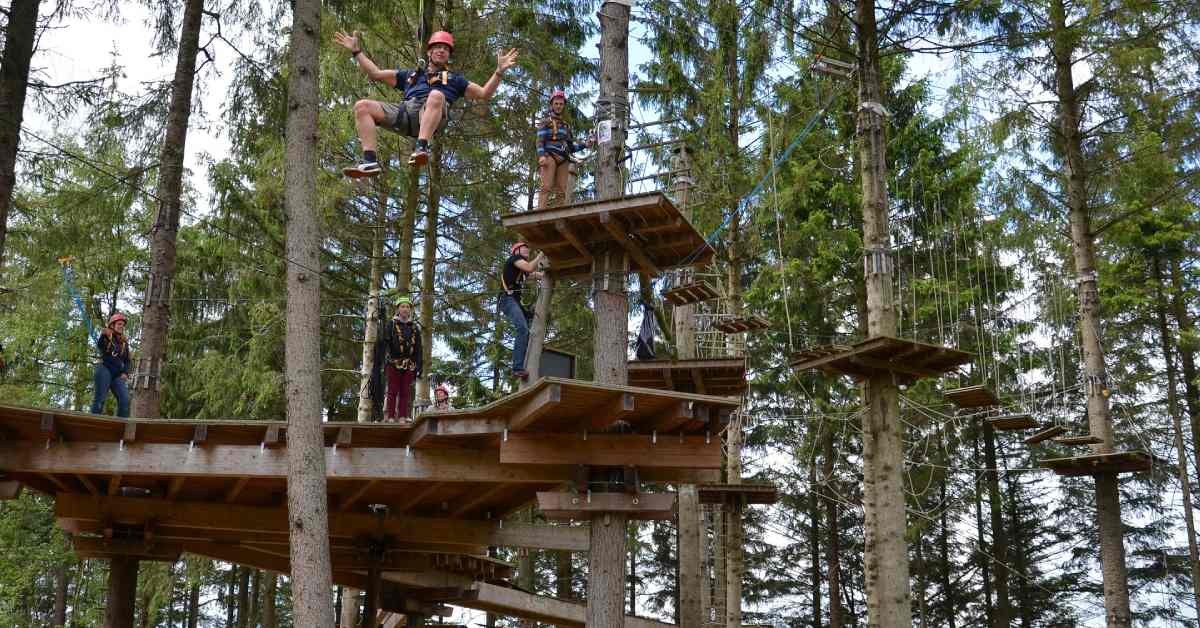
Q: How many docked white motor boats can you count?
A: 0